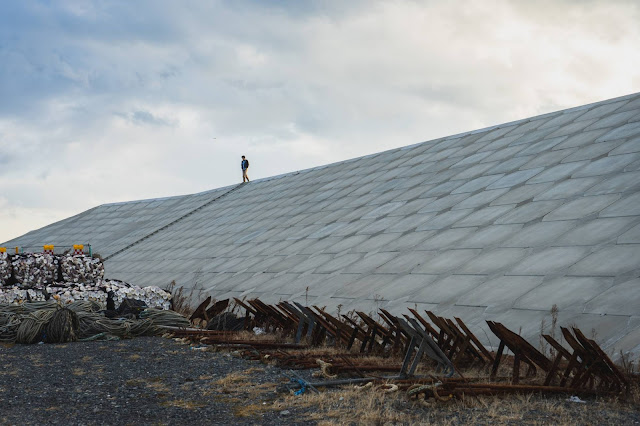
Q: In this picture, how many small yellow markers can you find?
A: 3